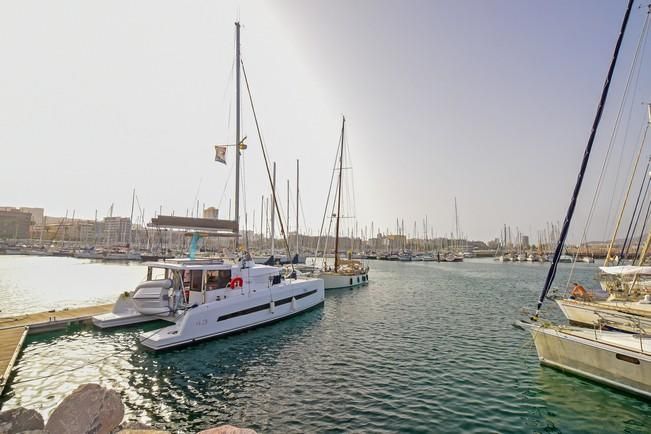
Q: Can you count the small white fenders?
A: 2